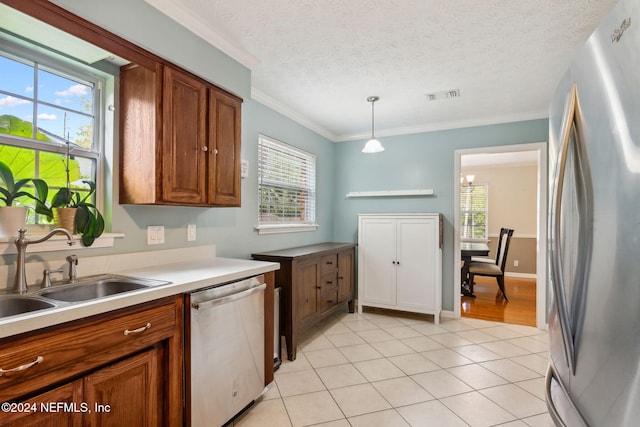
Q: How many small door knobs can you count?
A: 6